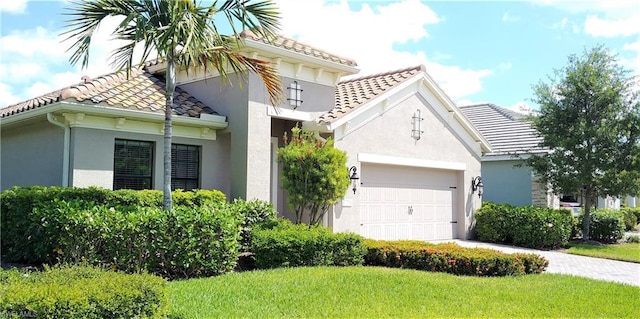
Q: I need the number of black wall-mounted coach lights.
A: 2